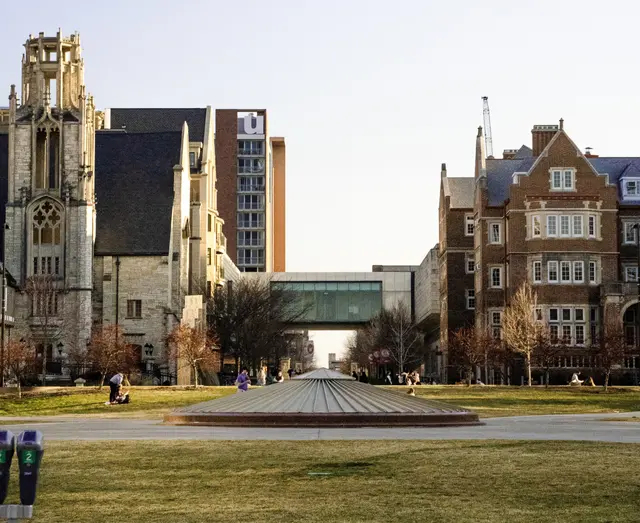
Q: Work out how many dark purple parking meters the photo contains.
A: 2